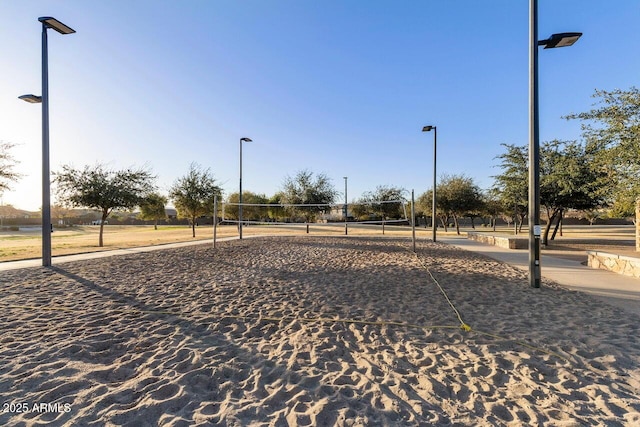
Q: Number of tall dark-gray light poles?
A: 5